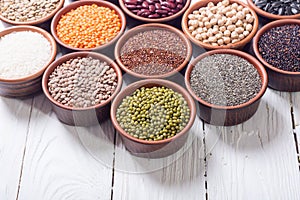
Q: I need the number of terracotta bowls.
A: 11